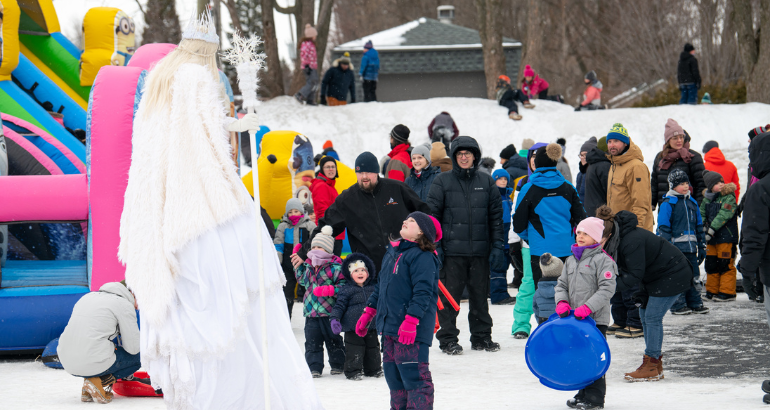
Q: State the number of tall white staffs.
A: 1